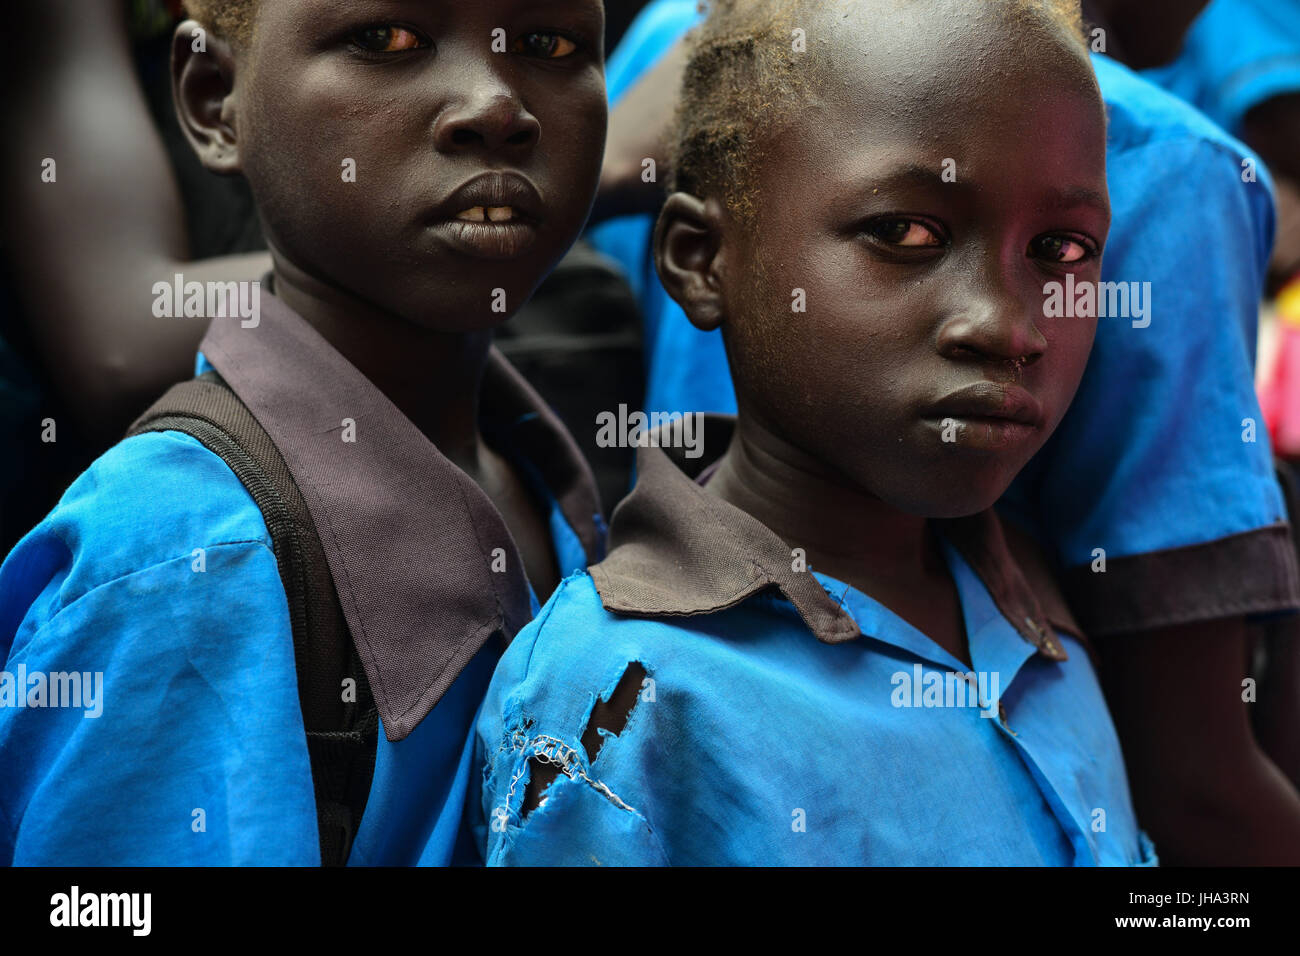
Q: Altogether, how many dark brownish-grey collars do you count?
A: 2